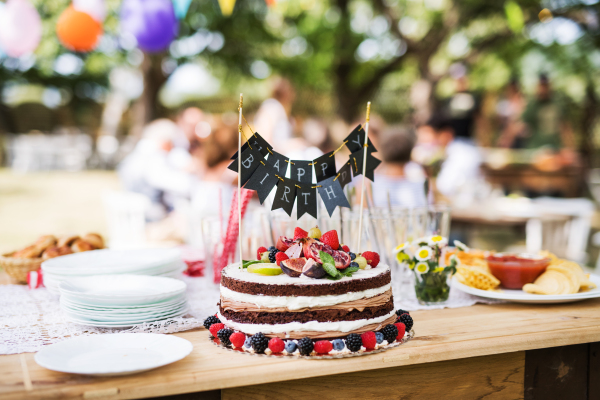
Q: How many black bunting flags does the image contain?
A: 13